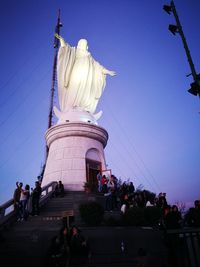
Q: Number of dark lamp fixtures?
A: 3